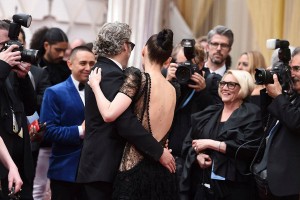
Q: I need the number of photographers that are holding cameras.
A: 3